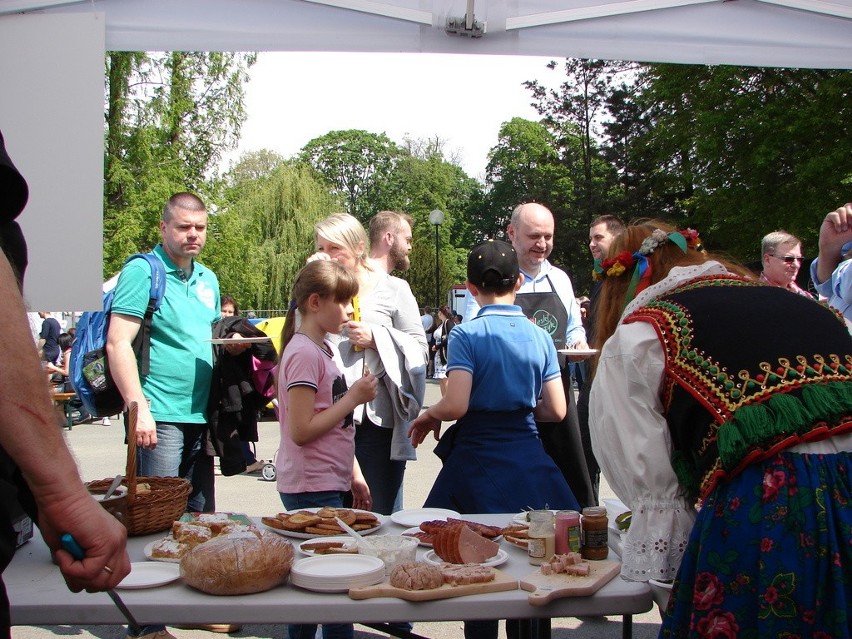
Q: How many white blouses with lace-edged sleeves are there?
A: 1